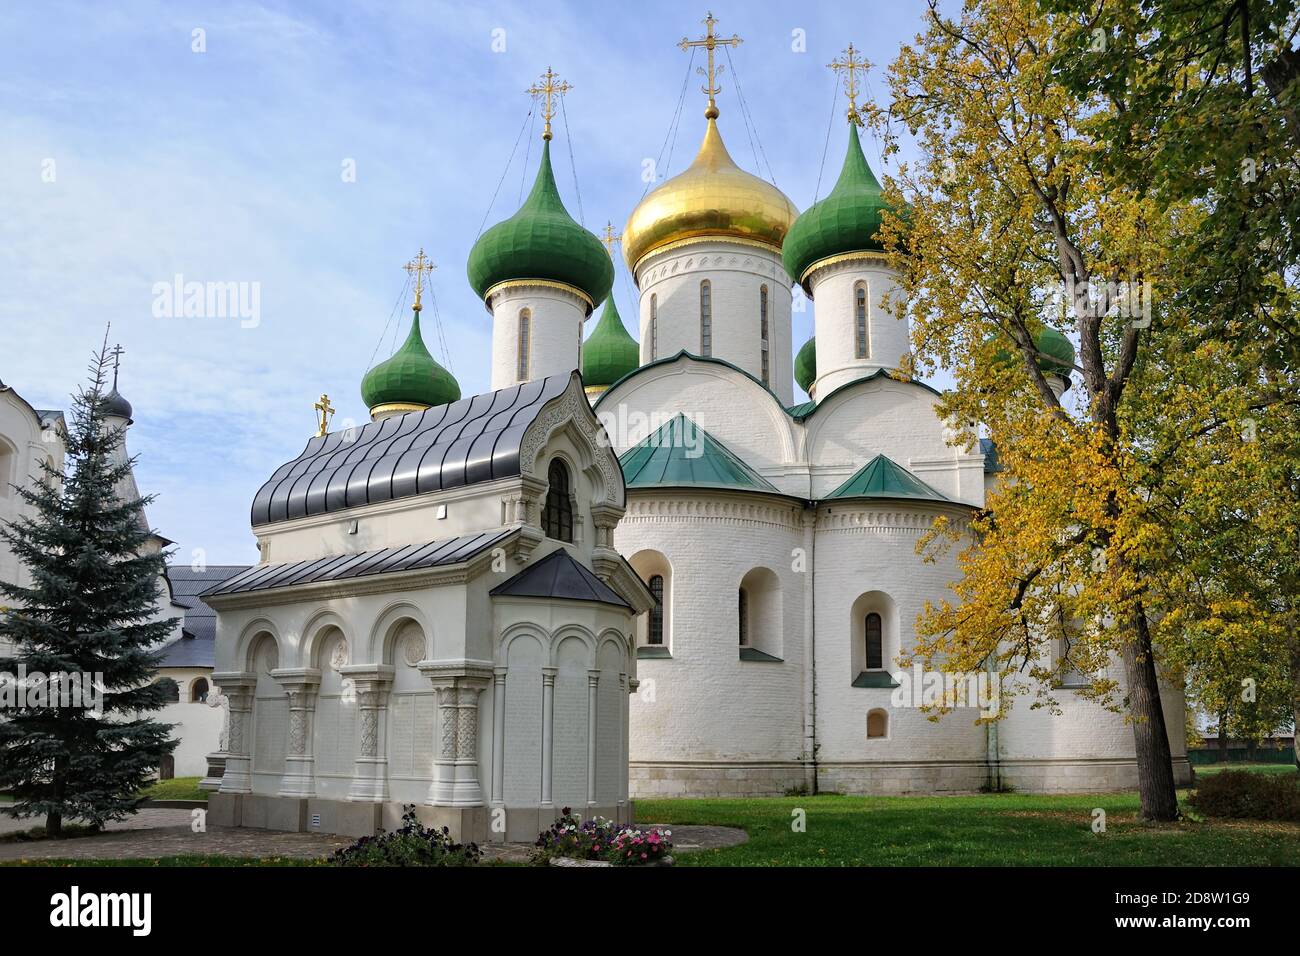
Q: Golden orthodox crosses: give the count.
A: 6